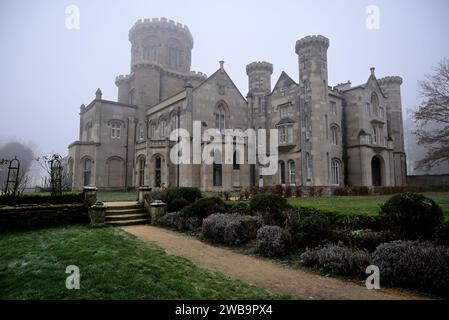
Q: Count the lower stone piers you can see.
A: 2